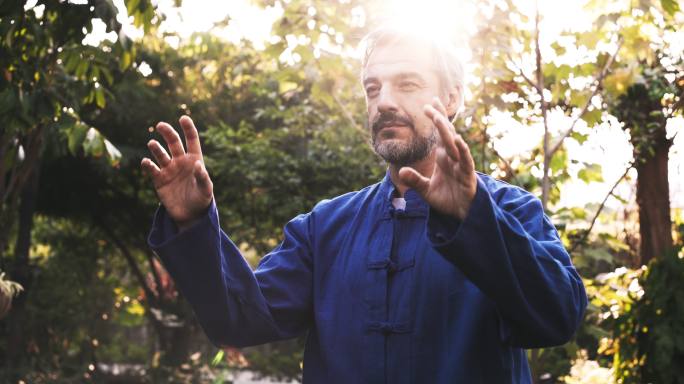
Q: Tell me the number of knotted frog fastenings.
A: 3